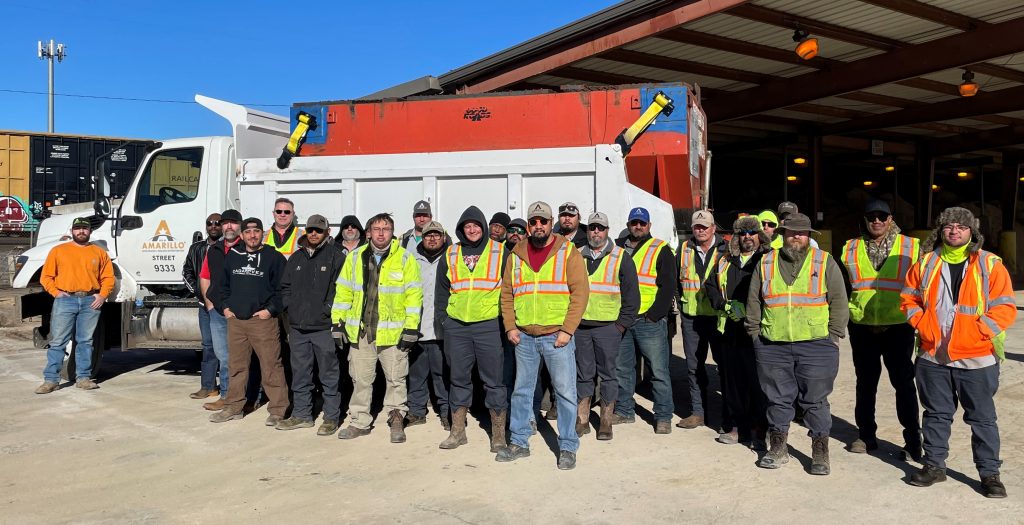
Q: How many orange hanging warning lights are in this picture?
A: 2